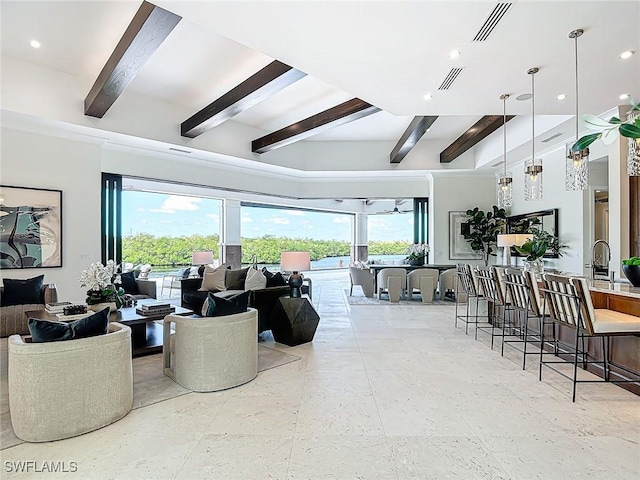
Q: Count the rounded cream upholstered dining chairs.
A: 4